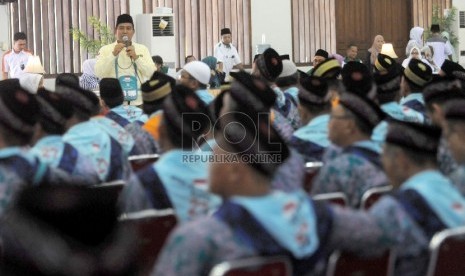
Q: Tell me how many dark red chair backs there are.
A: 9